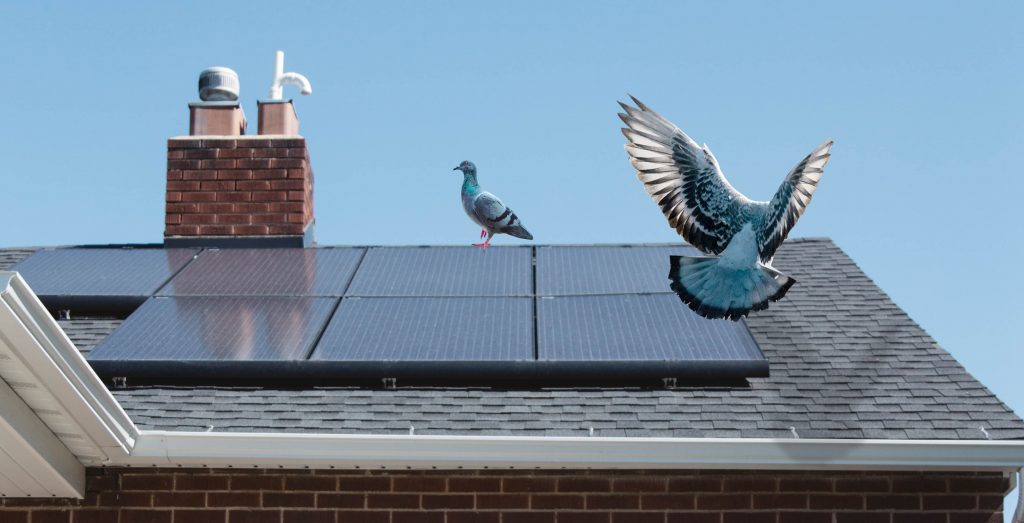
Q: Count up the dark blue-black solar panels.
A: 7